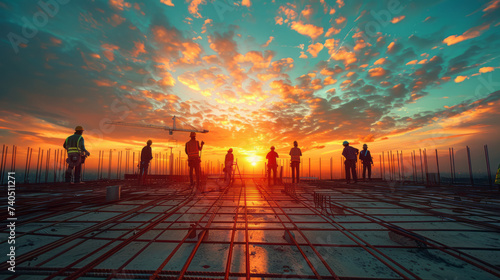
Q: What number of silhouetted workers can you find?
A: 8